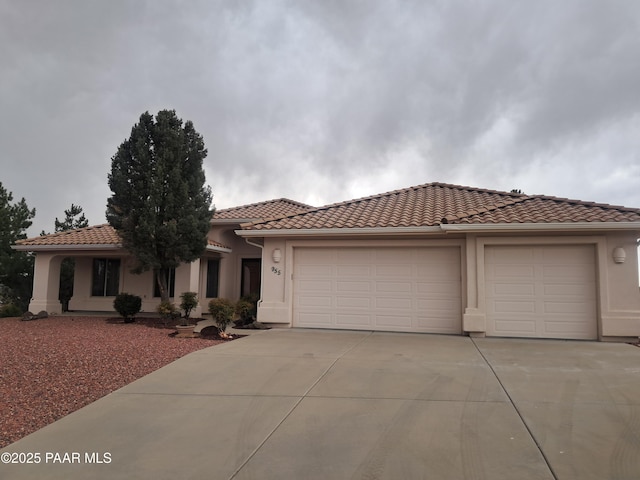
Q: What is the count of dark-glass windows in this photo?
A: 3